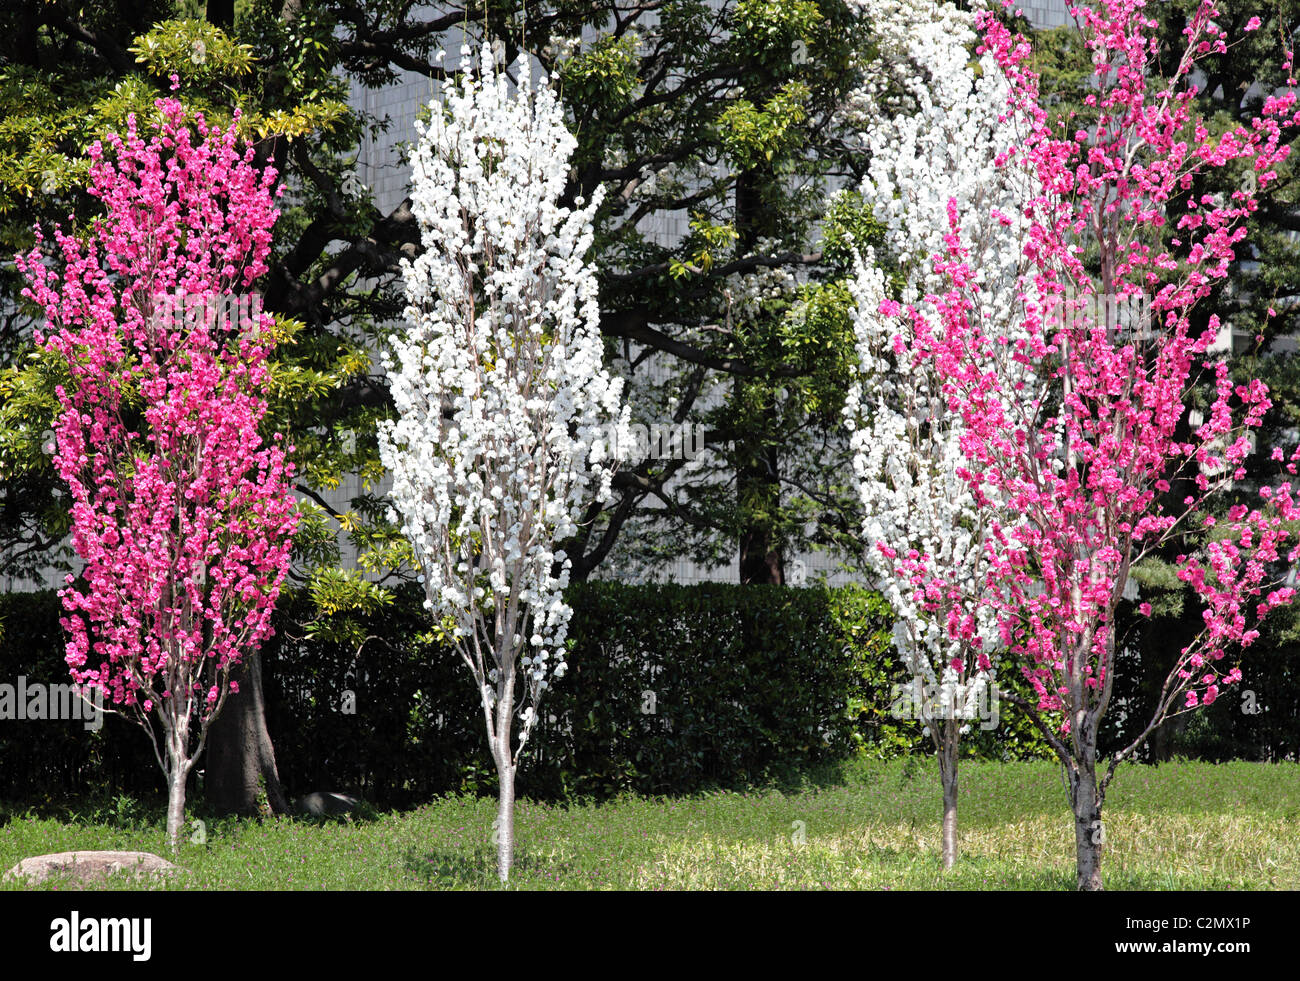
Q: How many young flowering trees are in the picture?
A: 4